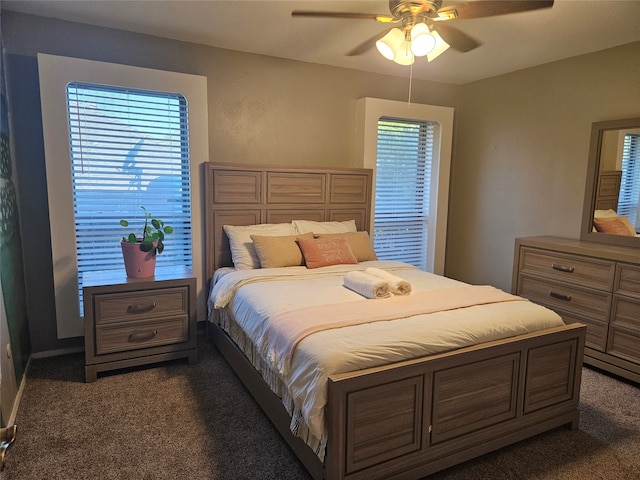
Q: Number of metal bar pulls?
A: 4